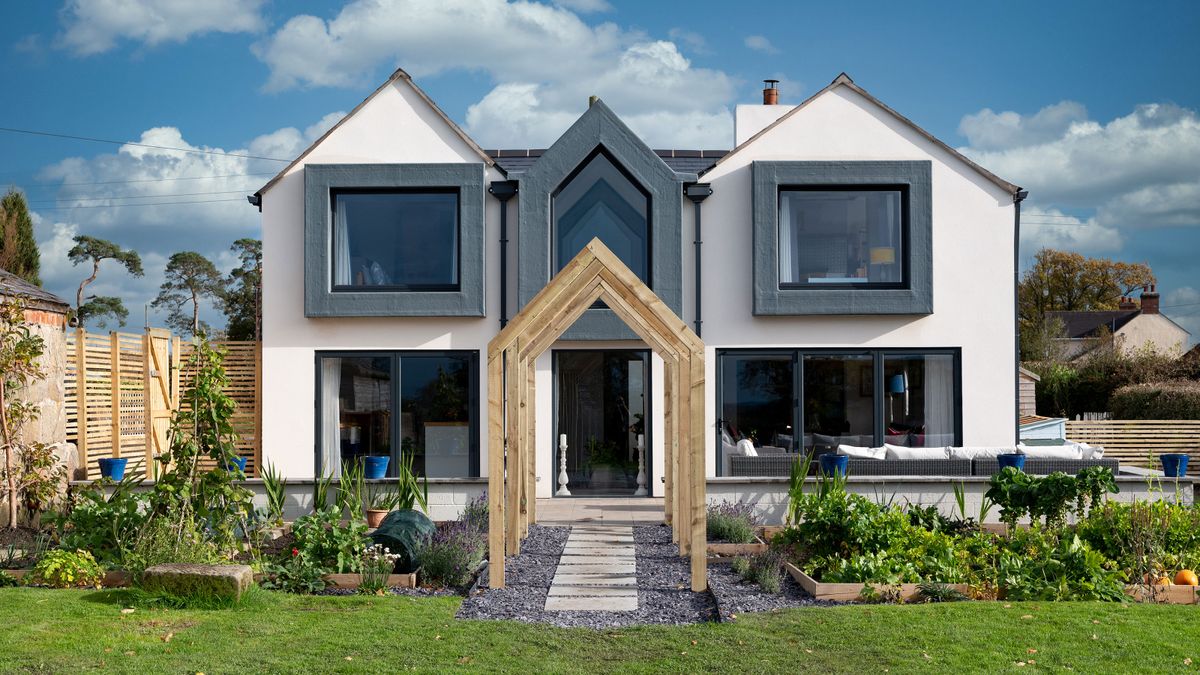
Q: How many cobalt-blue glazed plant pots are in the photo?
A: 6